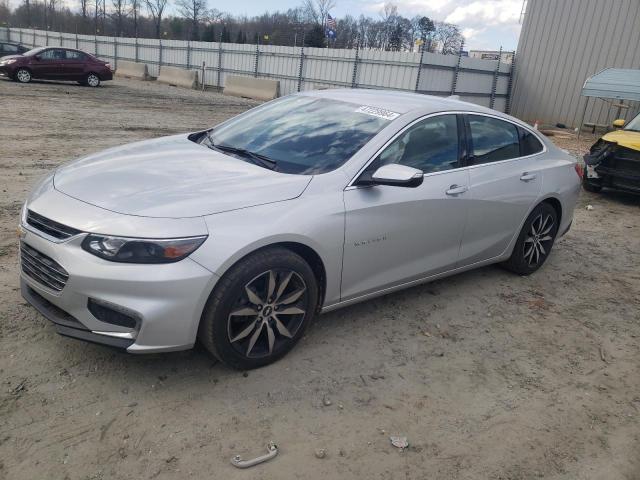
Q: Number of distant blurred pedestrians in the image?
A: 0